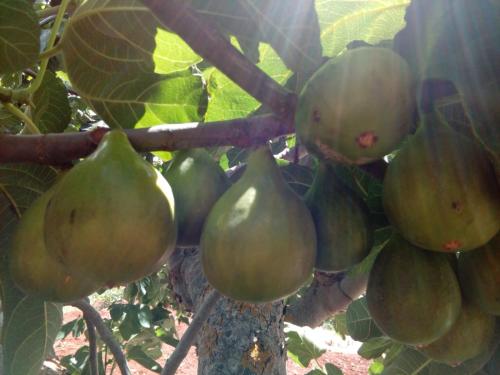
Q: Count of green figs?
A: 10